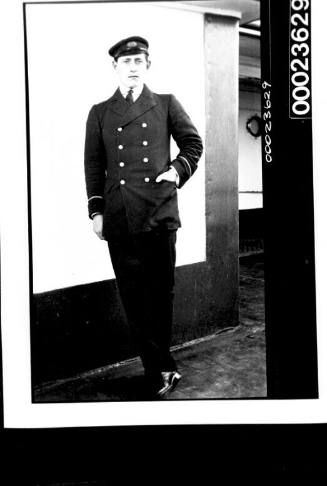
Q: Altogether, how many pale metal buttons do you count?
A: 8